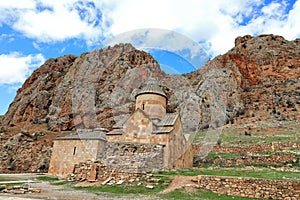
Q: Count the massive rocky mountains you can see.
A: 2